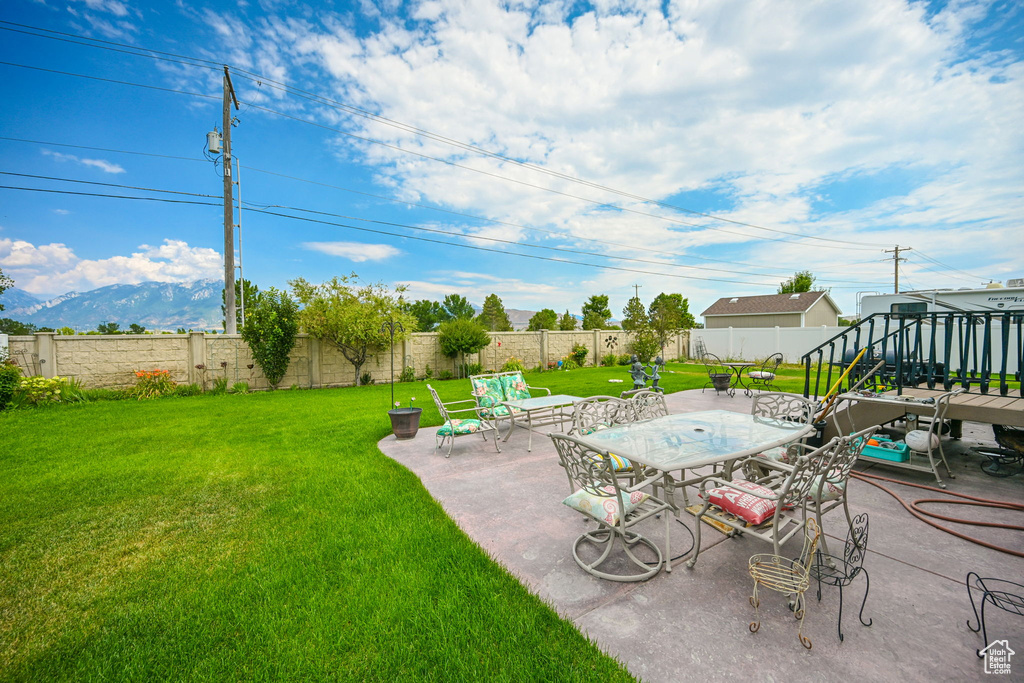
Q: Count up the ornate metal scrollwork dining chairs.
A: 6